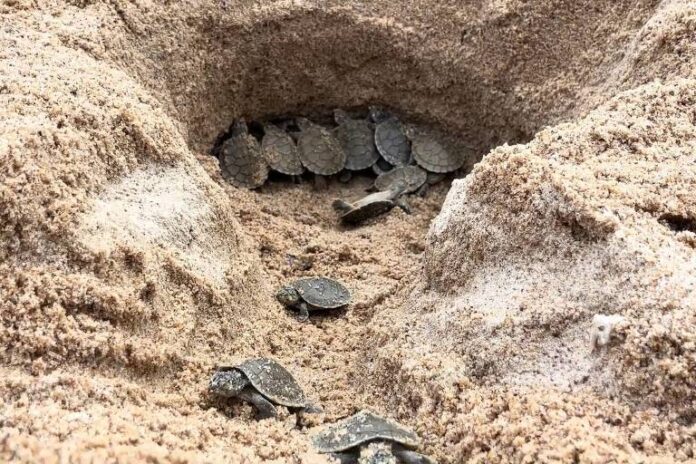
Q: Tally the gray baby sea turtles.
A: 11